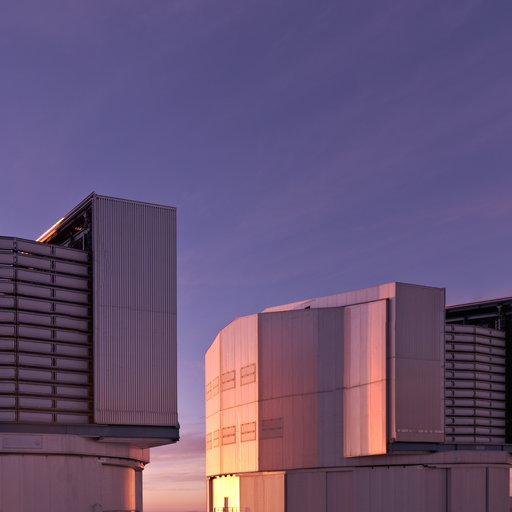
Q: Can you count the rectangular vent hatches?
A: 9